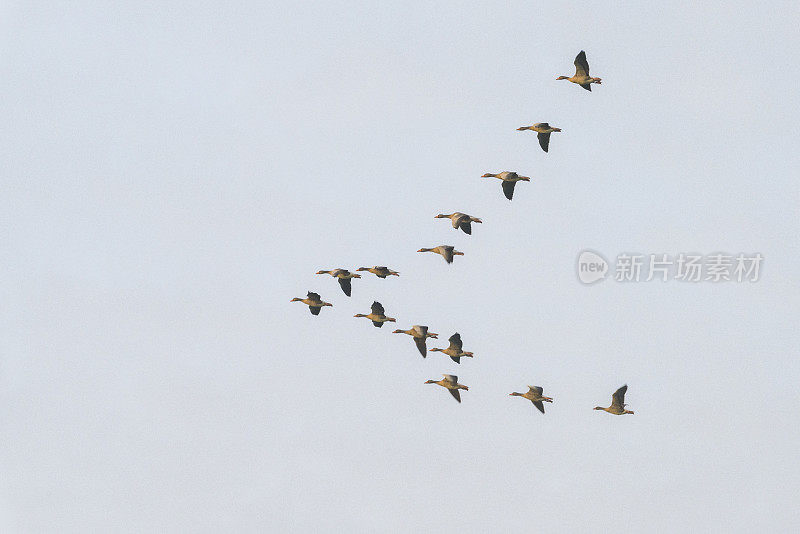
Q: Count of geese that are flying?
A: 14